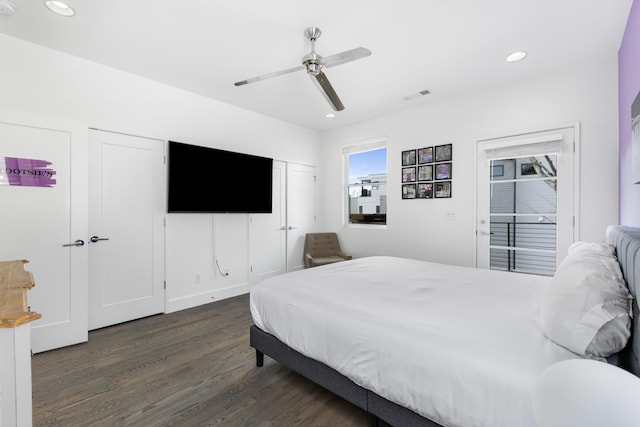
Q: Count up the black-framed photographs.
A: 9